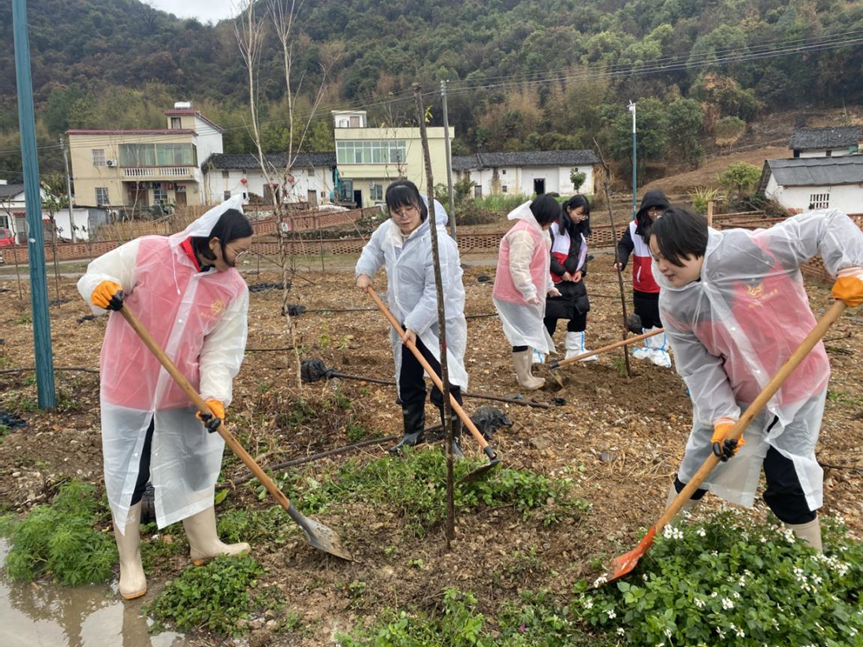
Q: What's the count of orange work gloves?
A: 4